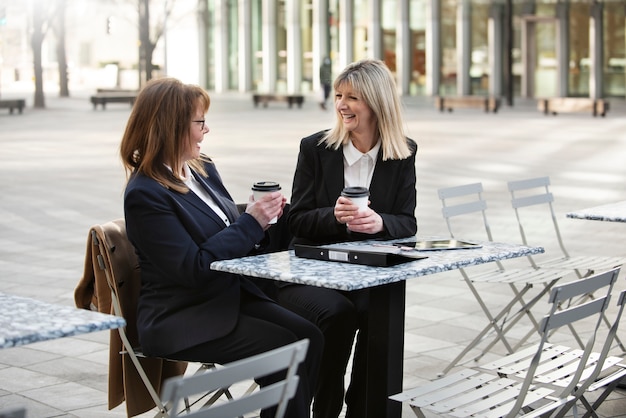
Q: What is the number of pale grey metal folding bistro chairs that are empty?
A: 5